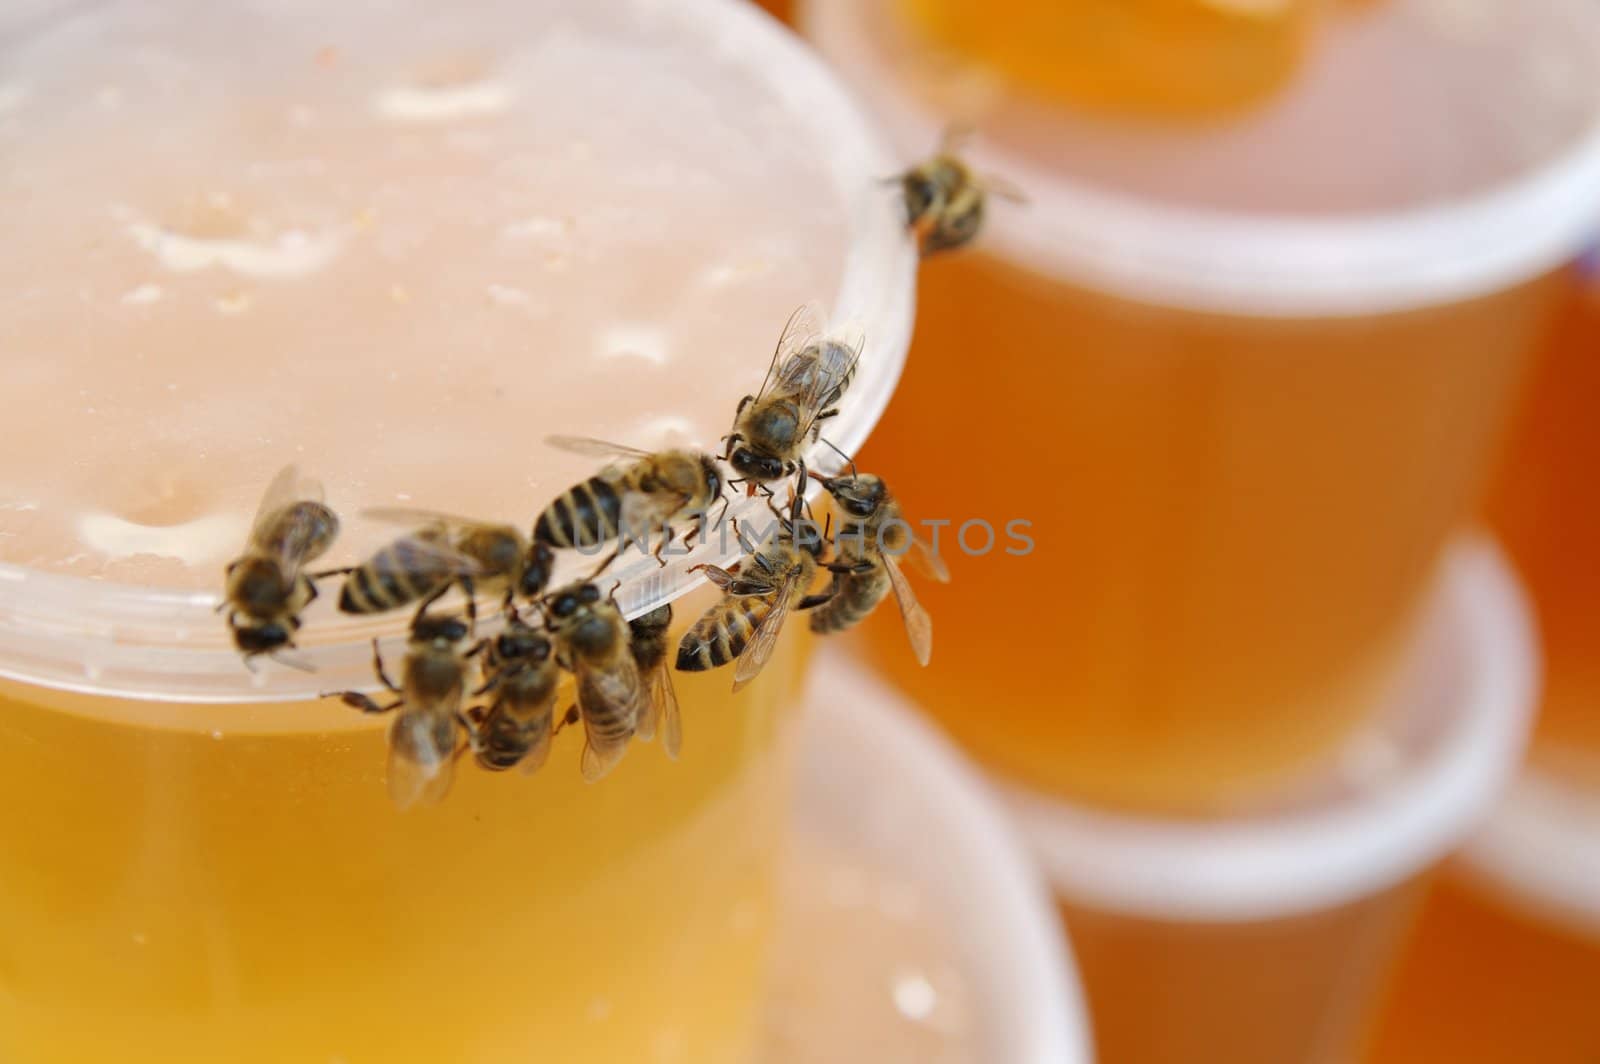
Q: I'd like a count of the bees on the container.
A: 11